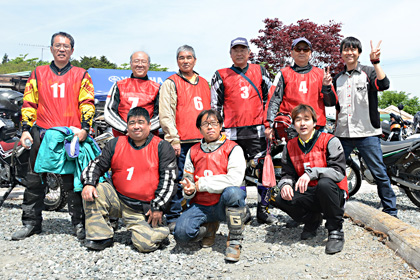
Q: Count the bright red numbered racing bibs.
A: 8